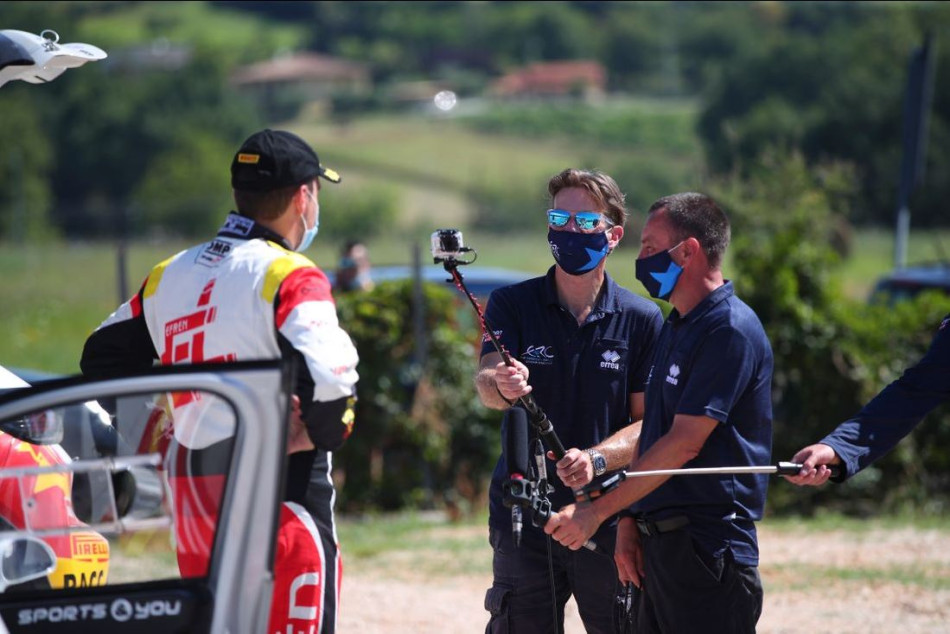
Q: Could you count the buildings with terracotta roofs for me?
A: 2